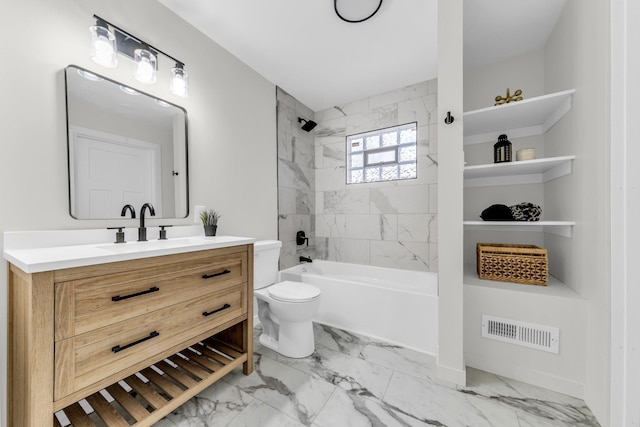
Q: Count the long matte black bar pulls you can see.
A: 4